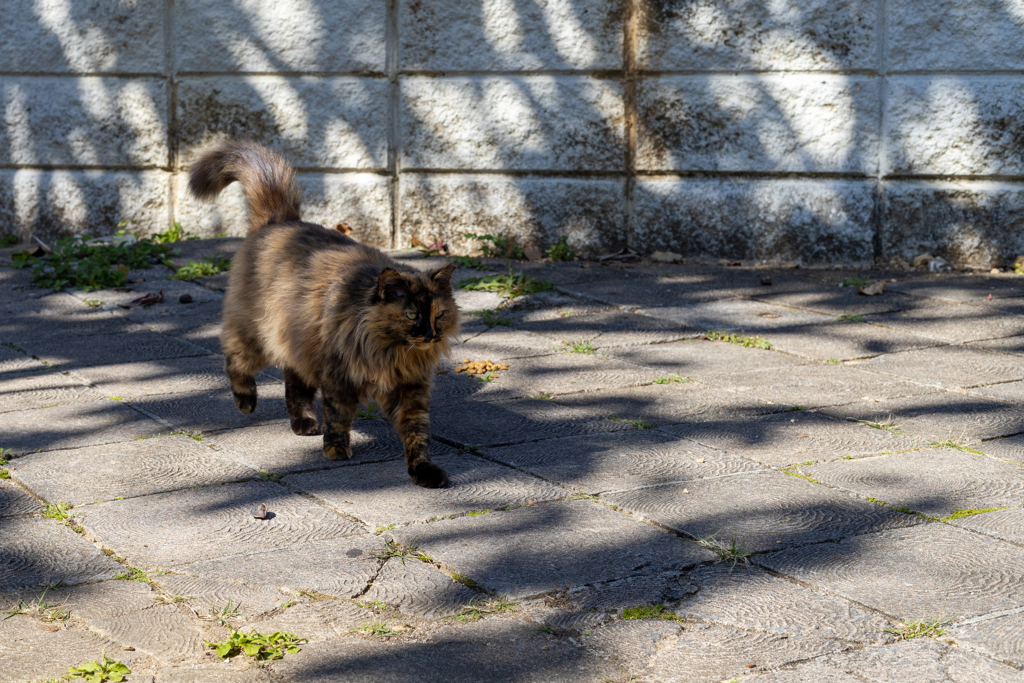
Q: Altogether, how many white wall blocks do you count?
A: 15